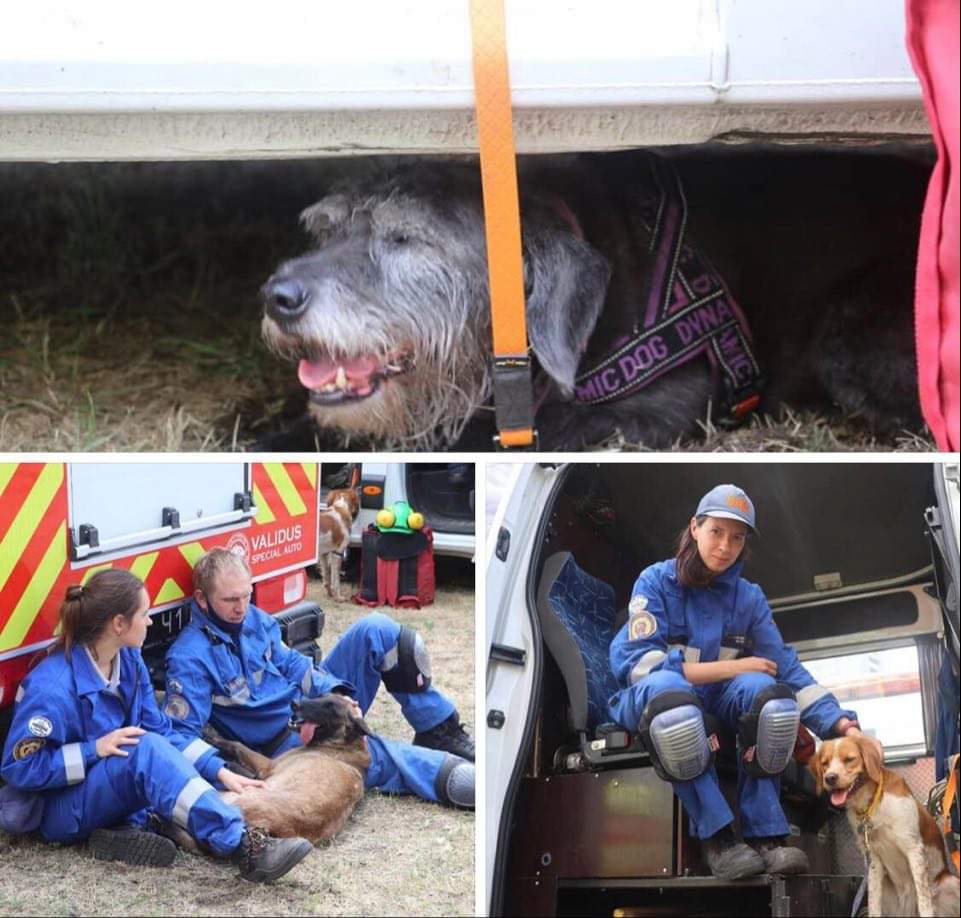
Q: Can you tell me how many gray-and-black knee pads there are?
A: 4